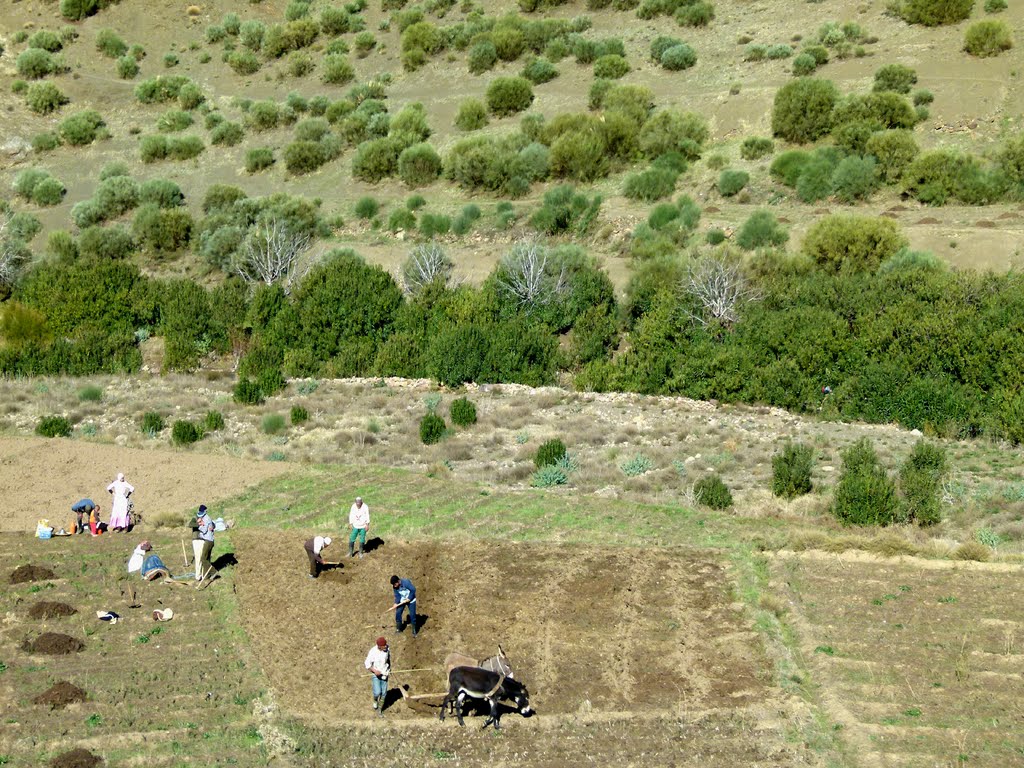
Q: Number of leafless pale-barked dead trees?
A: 5